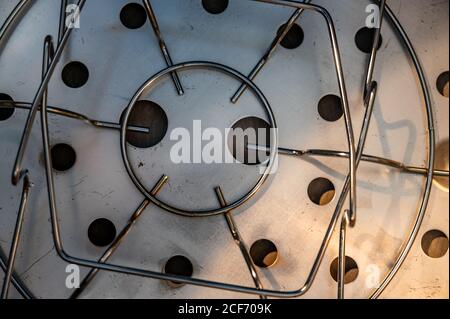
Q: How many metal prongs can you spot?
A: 6